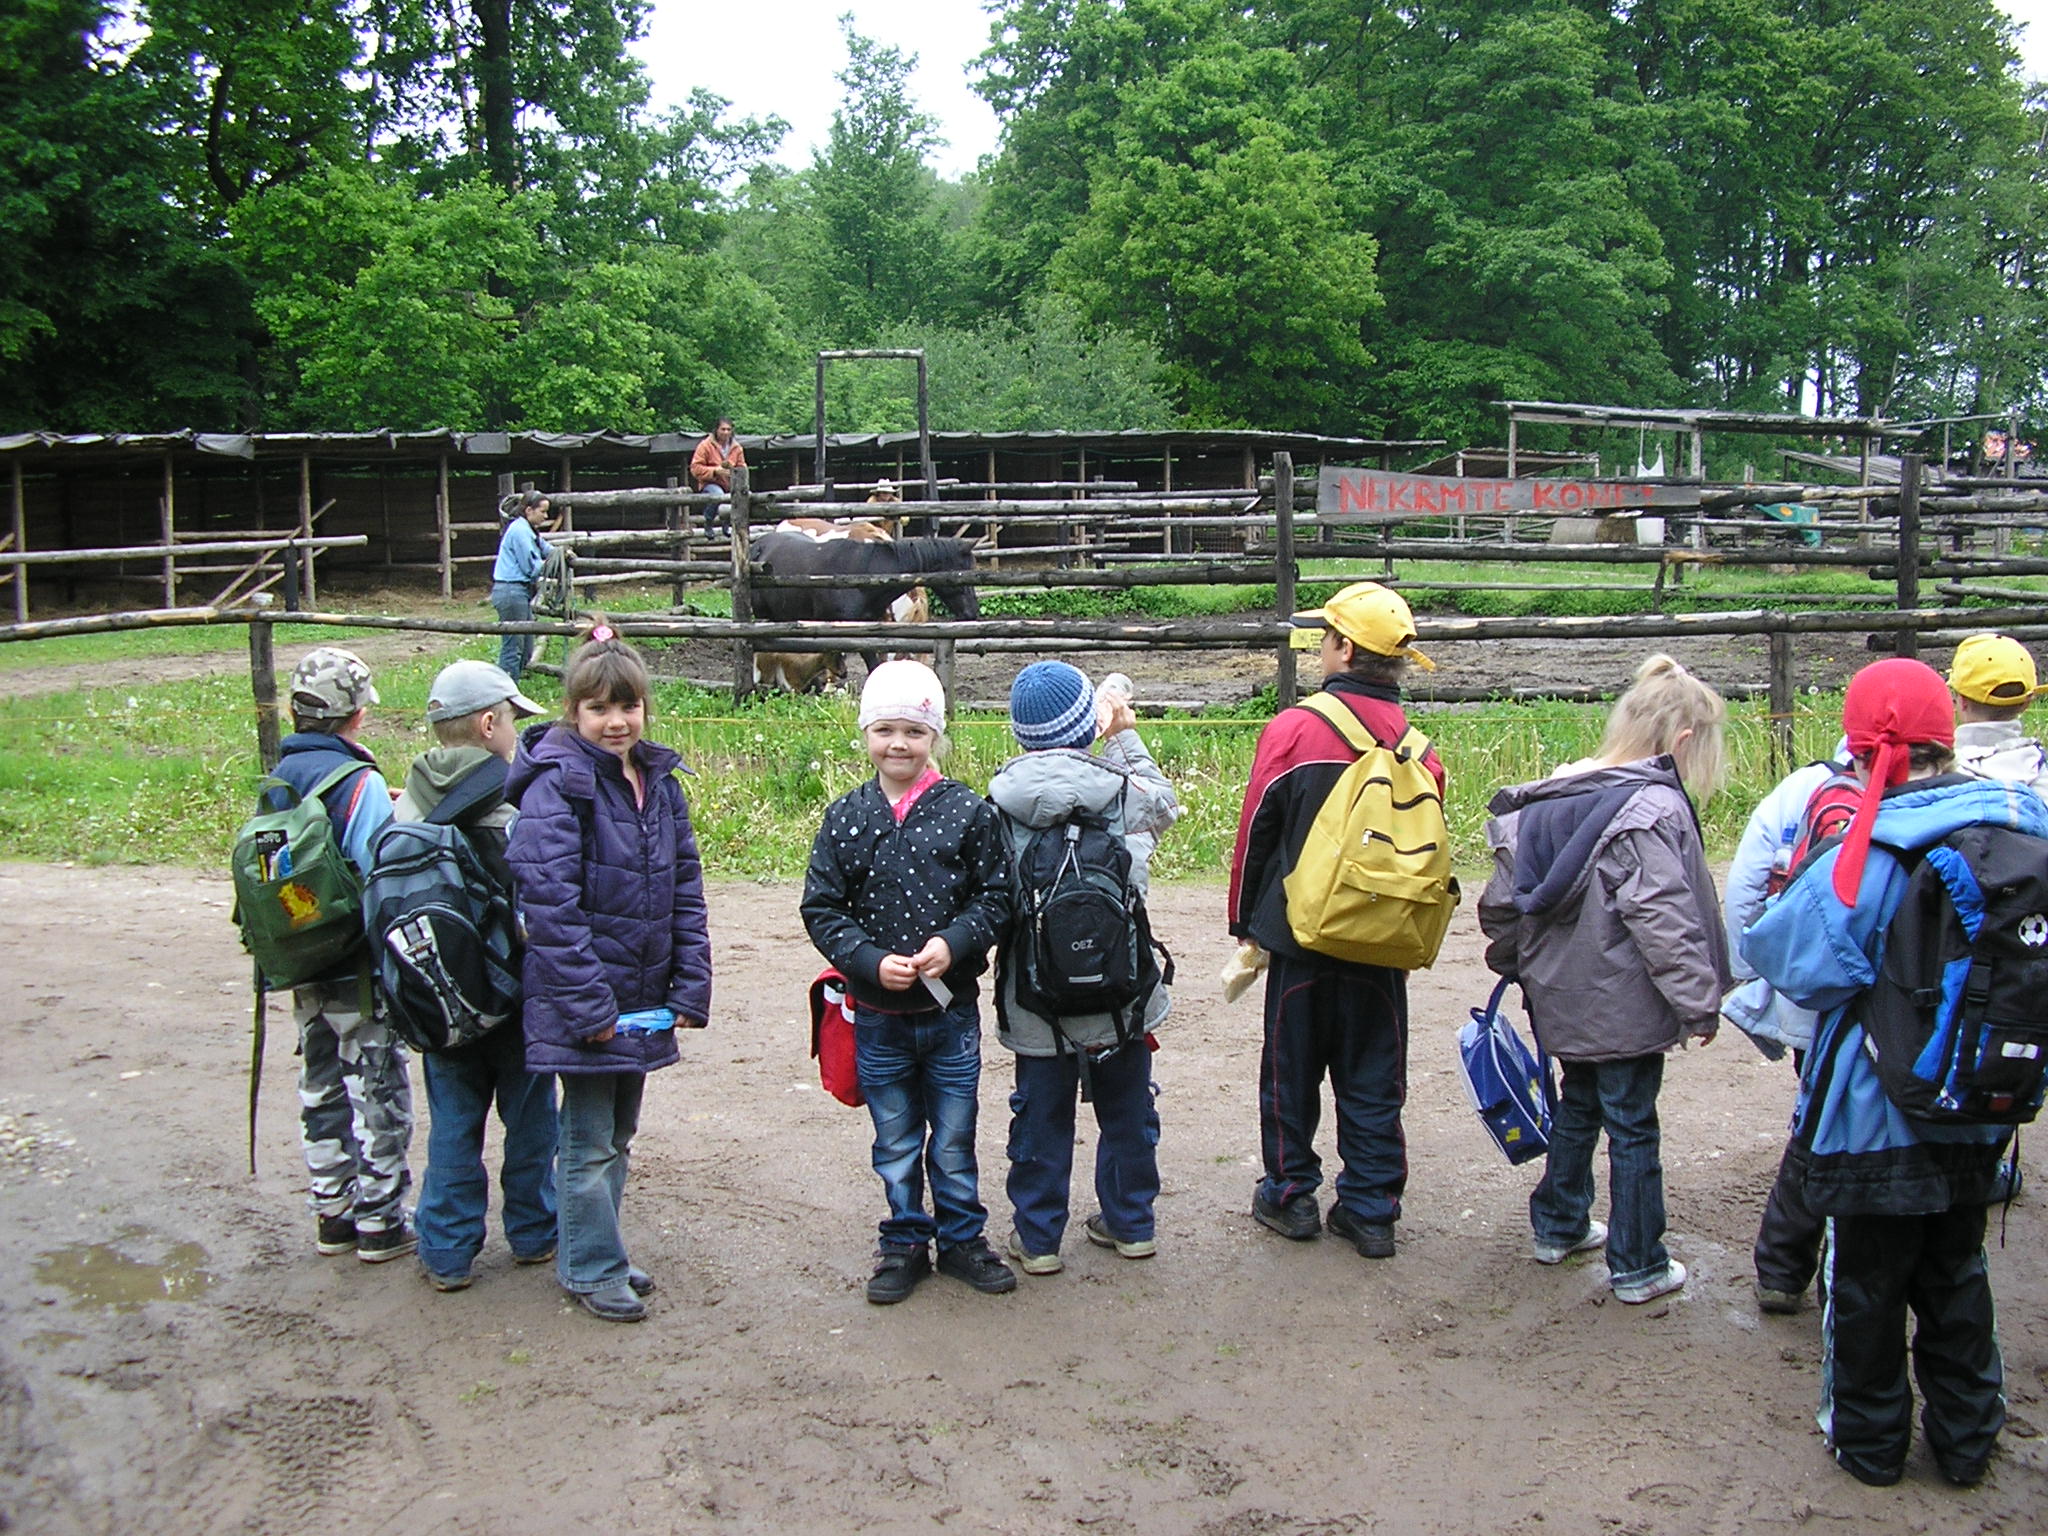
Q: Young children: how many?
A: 10